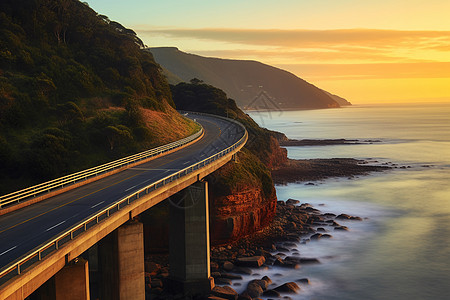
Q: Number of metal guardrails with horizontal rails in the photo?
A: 2